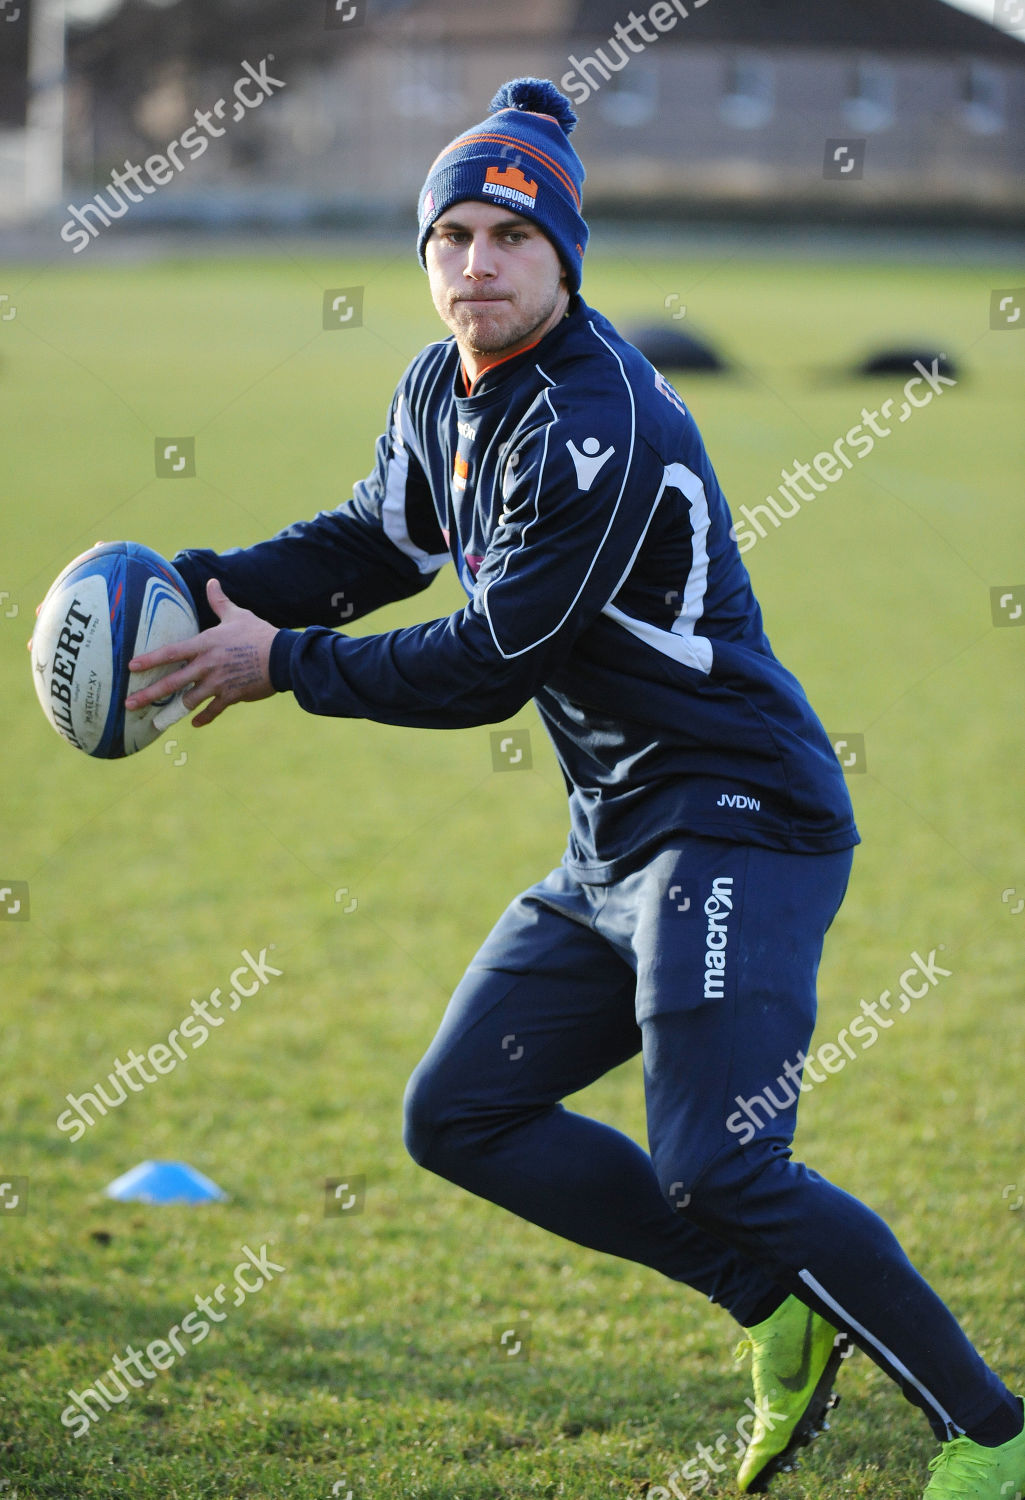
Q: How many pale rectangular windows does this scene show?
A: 4